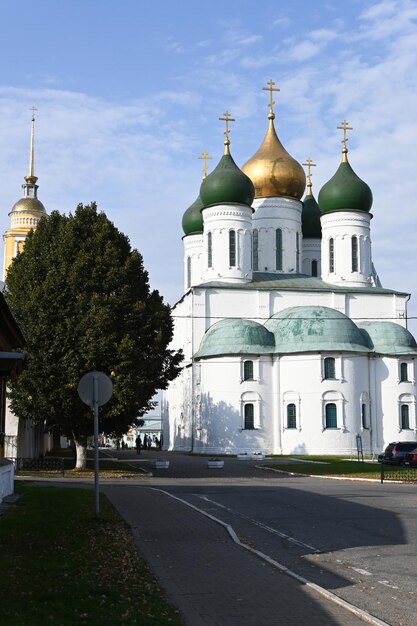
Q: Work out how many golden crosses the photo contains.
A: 6